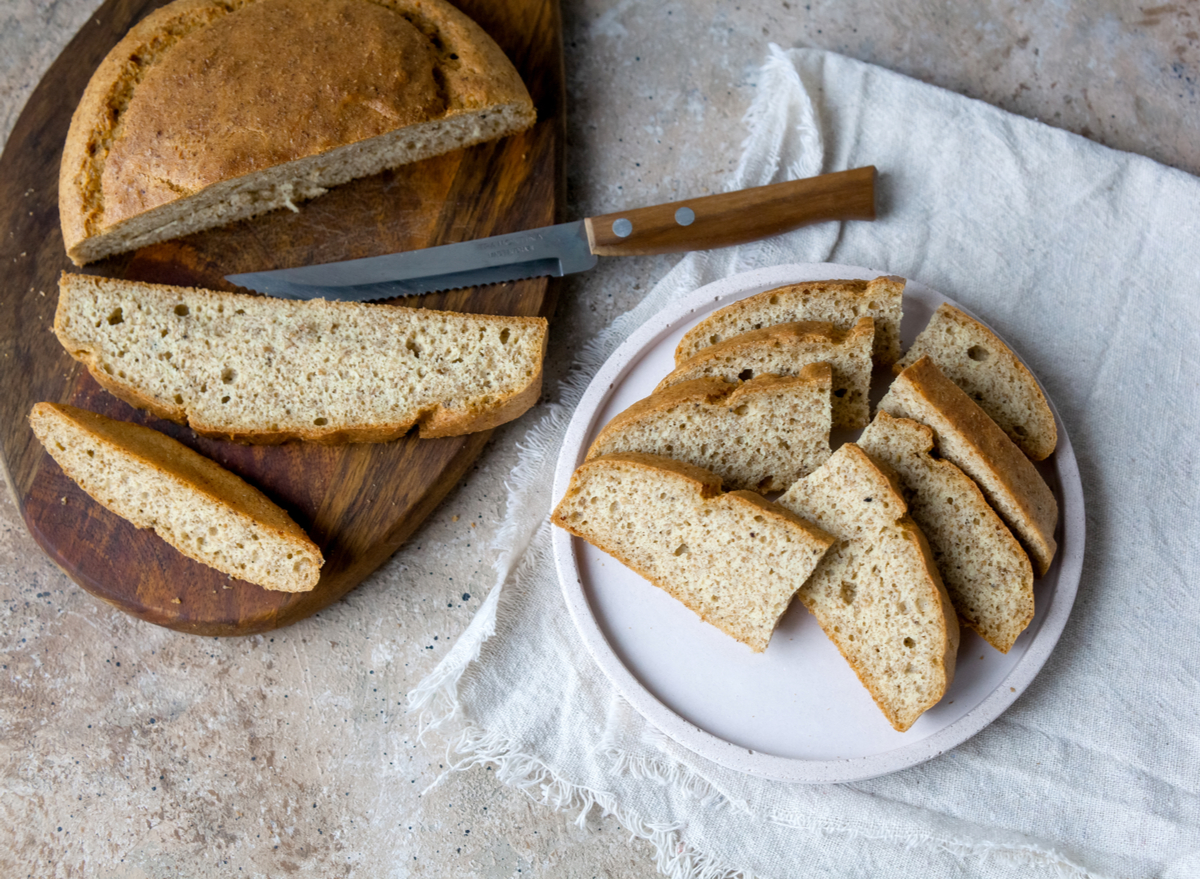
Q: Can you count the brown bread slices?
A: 10